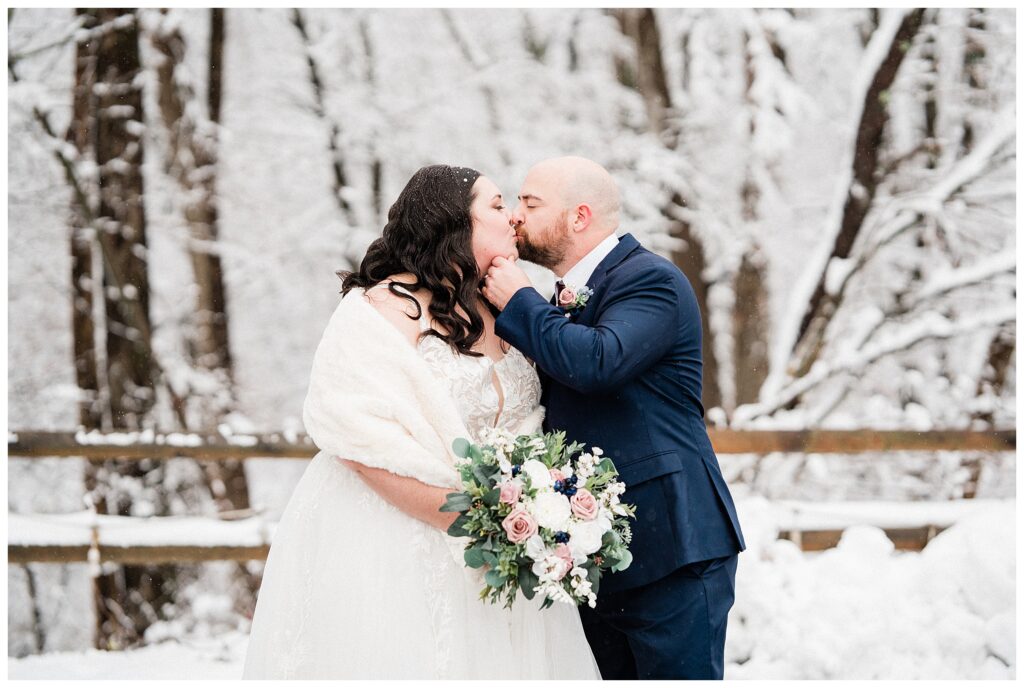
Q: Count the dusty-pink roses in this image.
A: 6